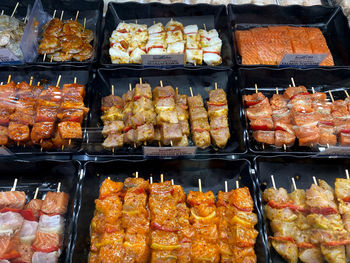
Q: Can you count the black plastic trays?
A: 9